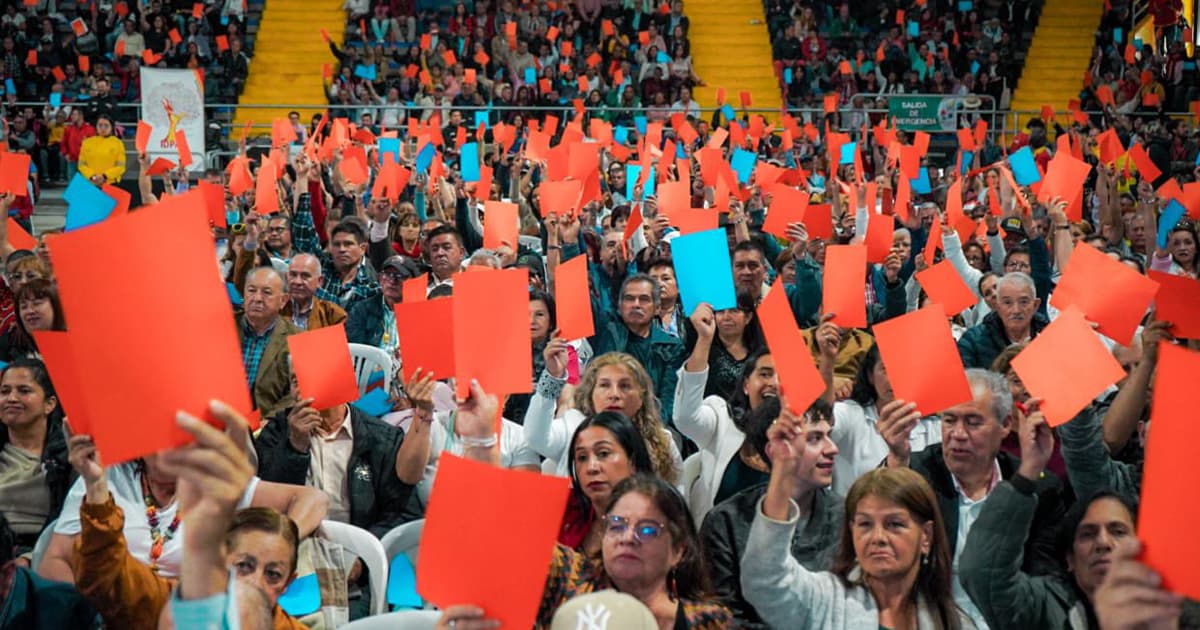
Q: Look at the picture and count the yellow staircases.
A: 3